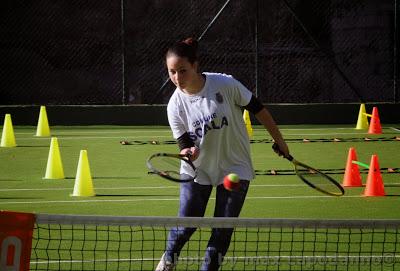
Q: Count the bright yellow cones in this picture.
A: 6